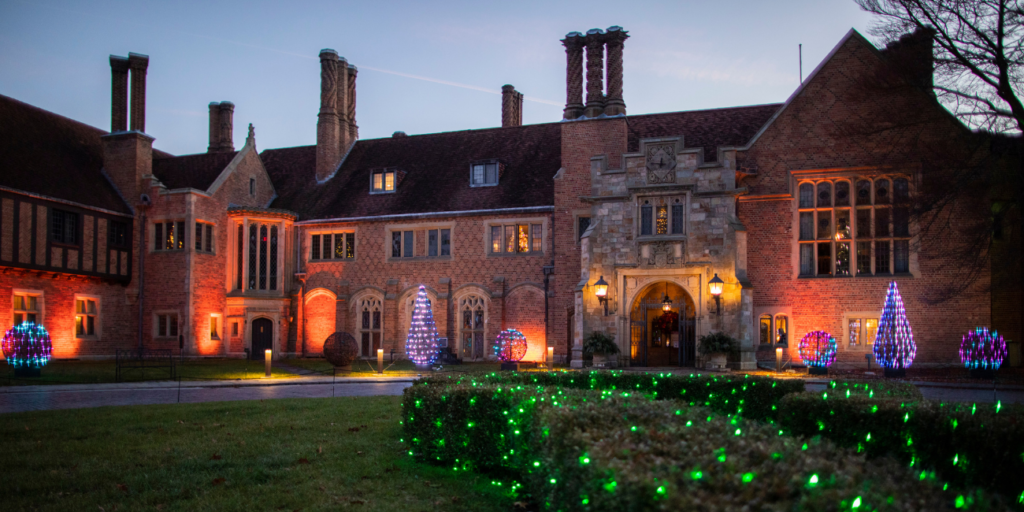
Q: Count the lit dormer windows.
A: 1